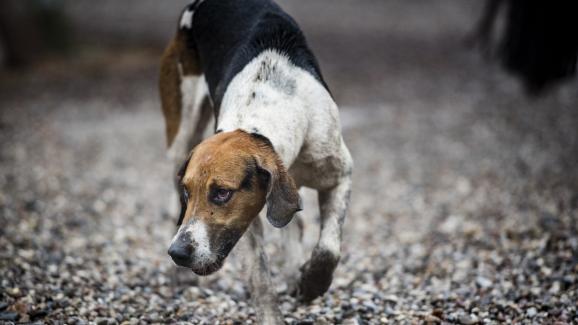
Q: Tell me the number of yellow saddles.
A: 0